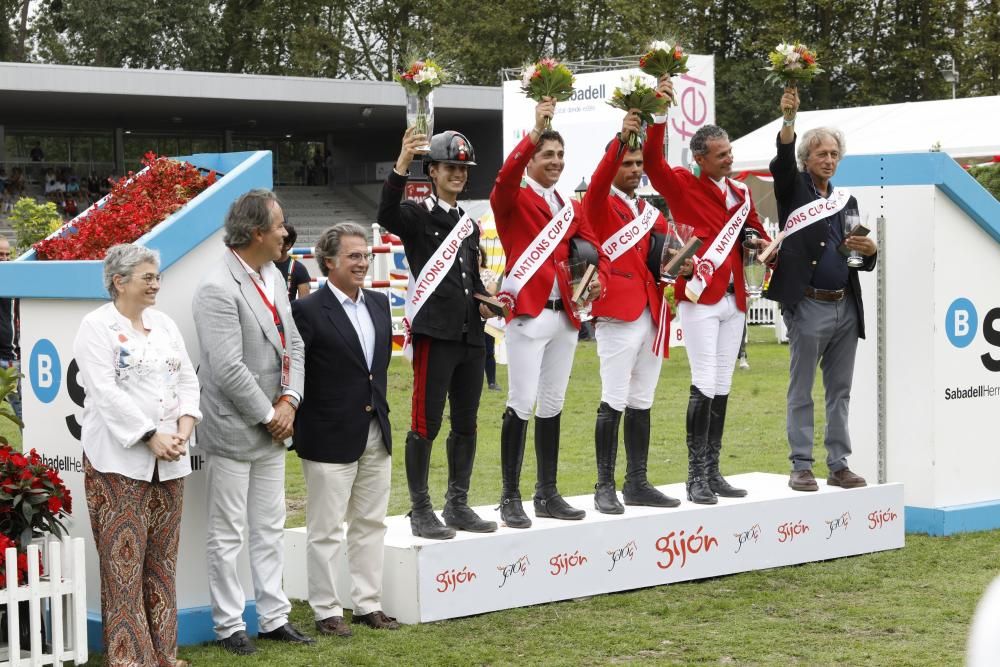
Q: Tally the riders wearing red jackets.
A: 3